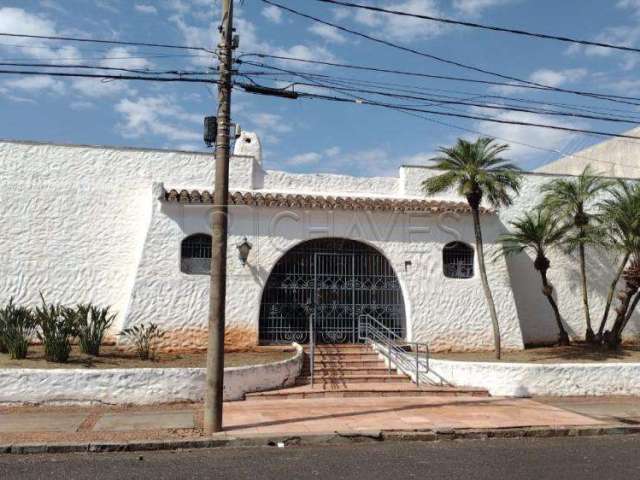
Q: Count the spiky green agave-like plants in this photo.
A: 4